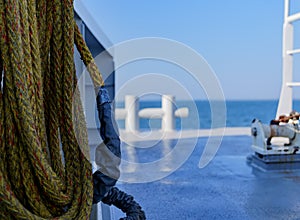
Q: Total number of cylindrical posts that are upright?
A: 2